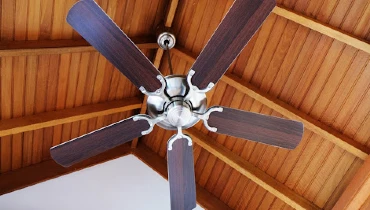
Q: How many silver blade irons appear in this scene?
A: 5